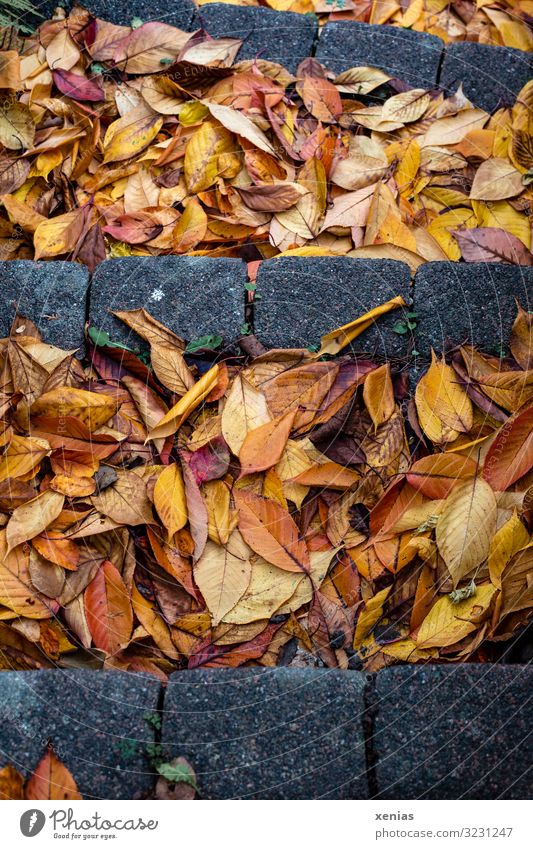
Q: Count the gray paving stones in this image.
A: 11